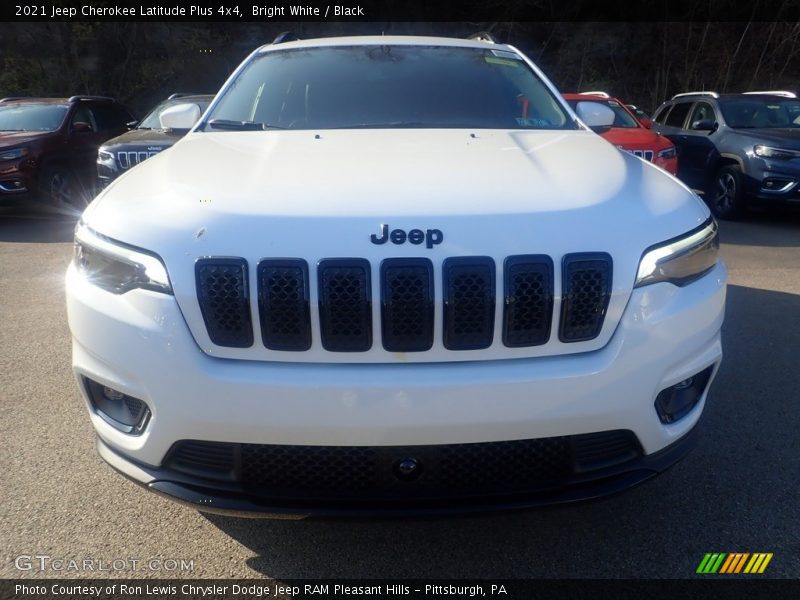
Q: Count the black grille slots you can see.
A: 7